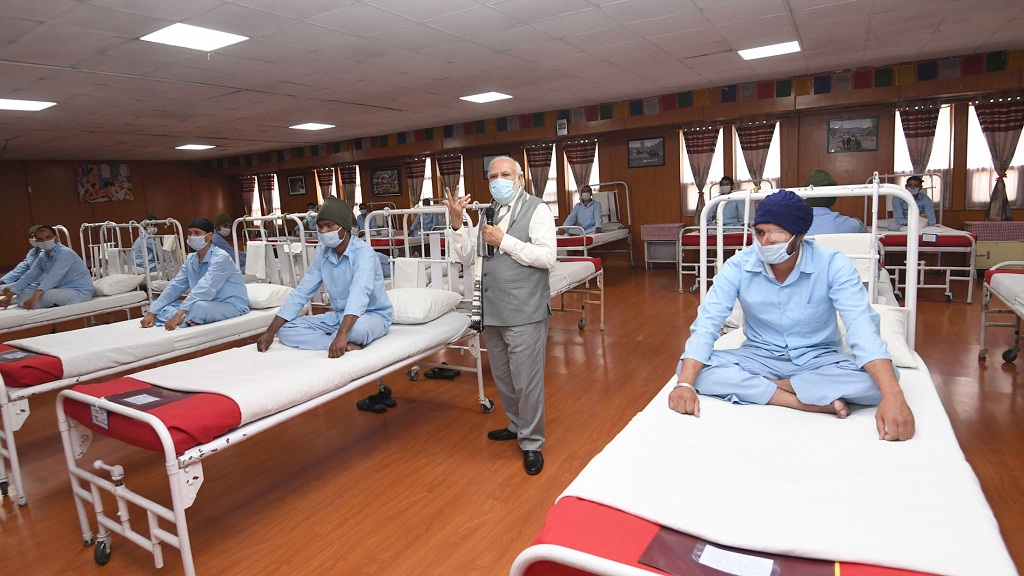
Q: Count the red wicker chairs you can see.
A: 0